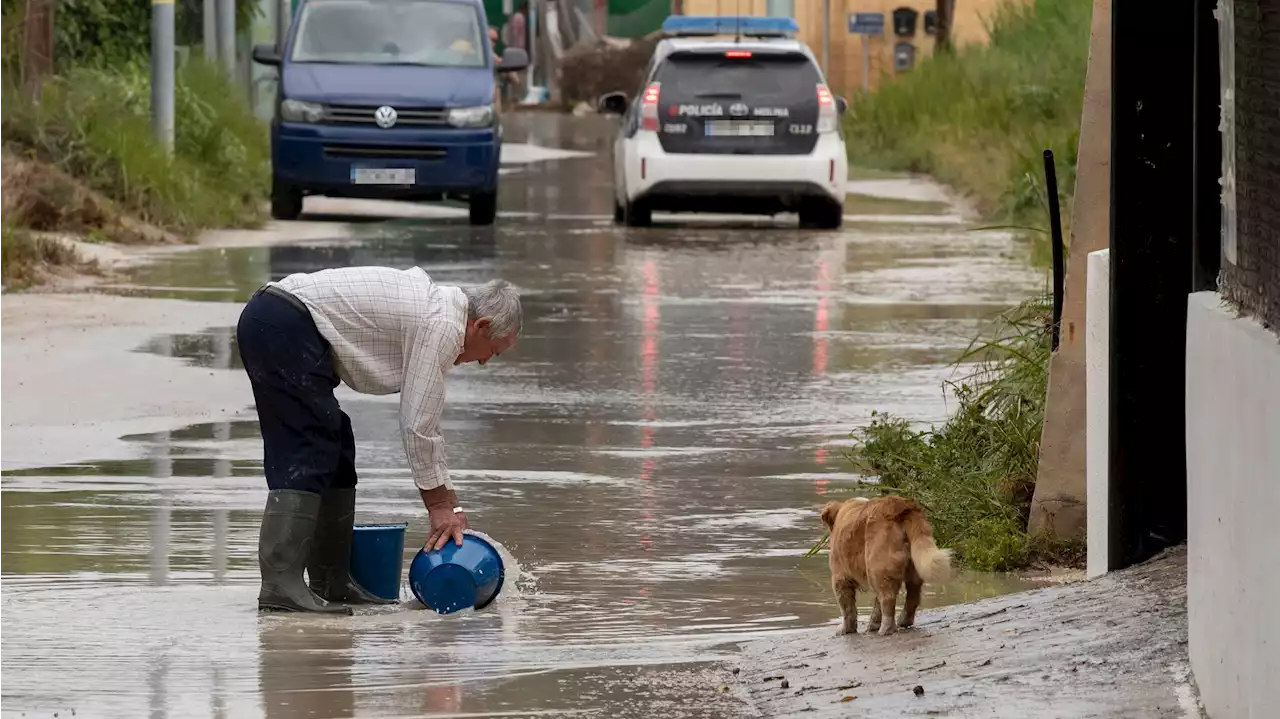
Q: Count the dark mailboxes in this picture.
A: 3